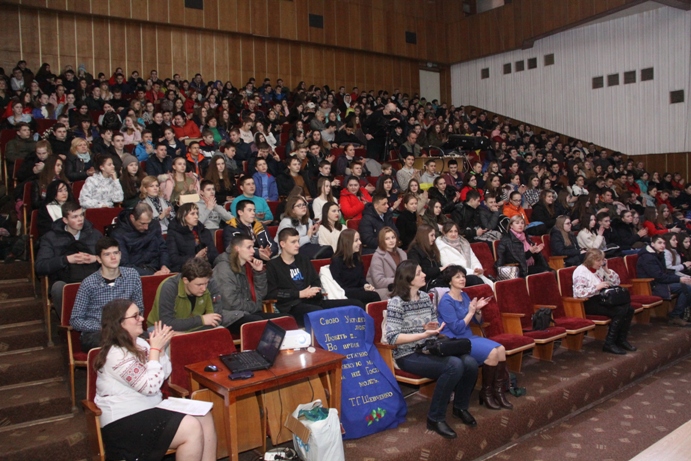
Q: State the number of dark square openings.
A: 13